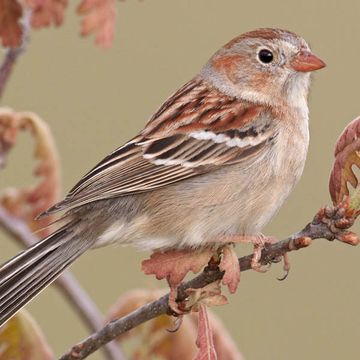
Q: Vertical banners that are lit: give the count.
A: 0